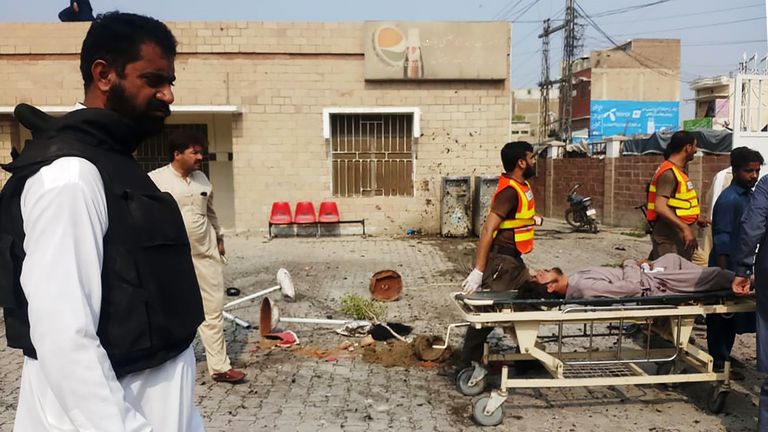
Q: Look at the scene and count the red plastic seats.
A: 3